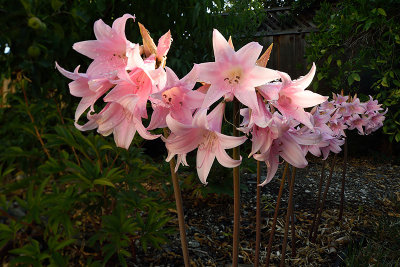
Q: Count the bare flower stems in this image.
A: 9